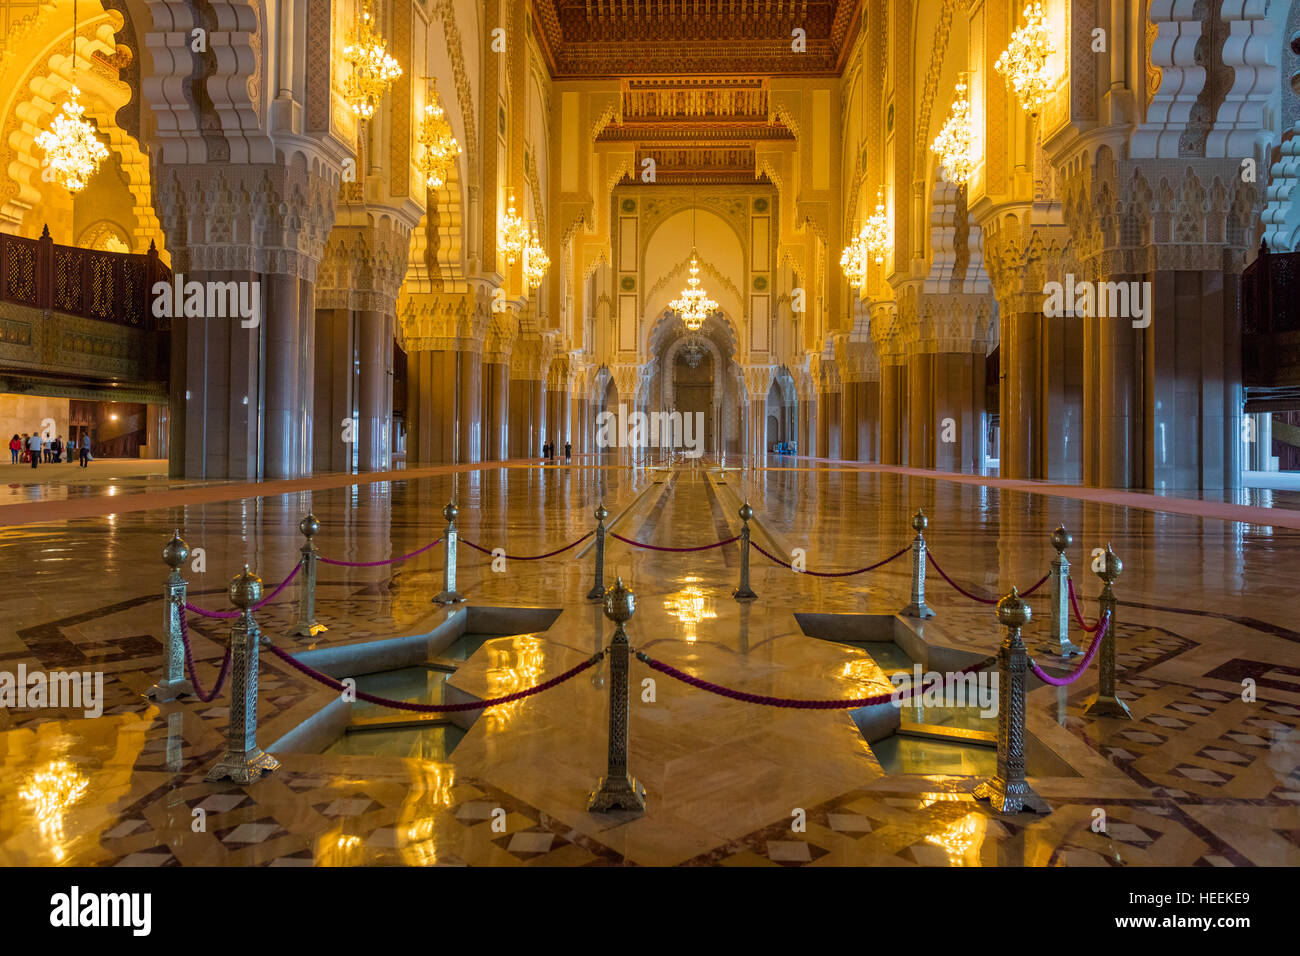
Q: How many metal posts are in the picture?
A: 11